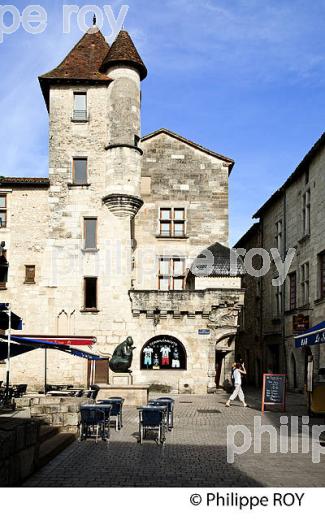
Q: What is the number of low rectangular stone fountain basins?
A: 1